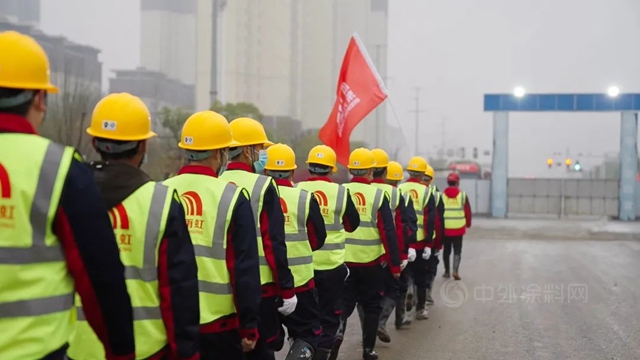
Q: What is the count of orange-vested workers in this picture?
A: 0